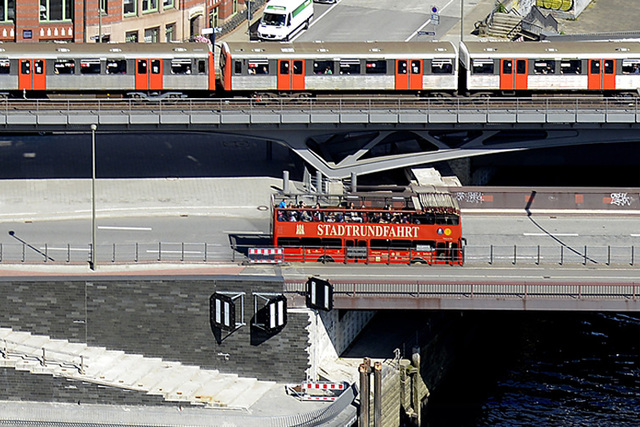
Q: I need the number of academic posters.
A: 0